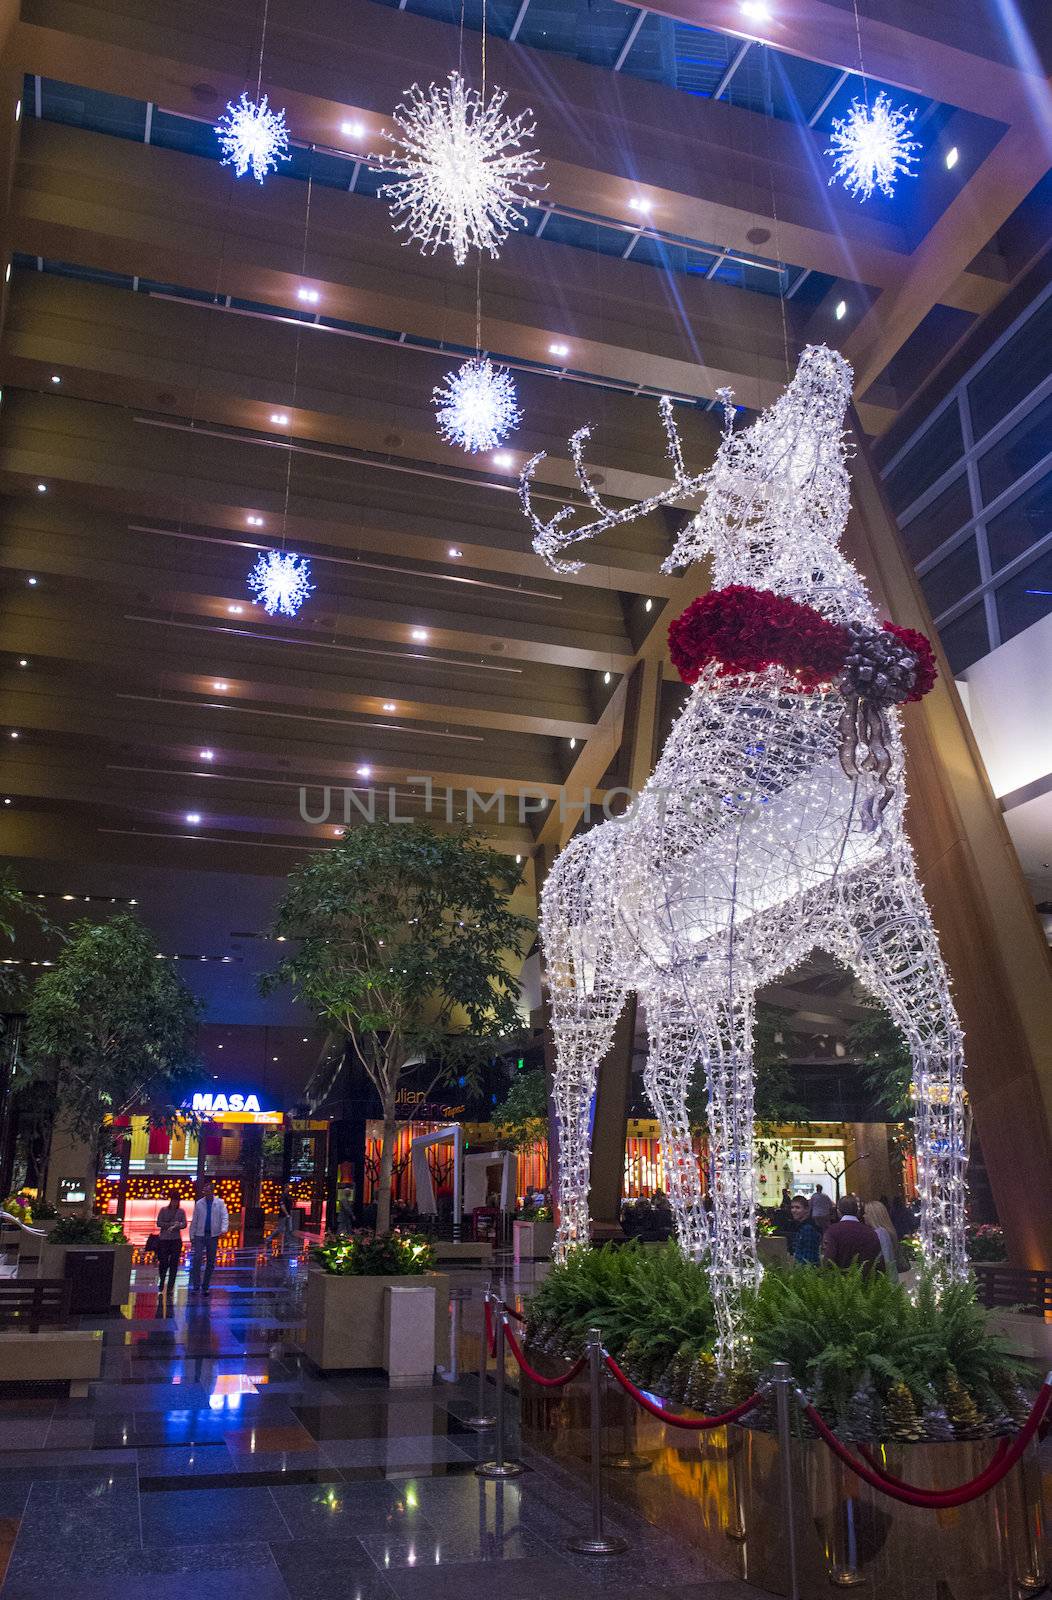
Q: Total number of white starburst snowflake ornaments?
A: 5